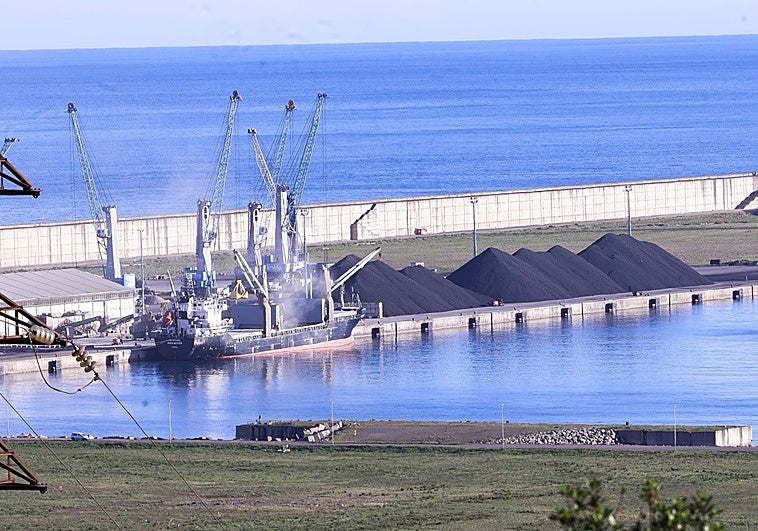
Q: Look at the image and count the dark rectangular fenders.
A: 11